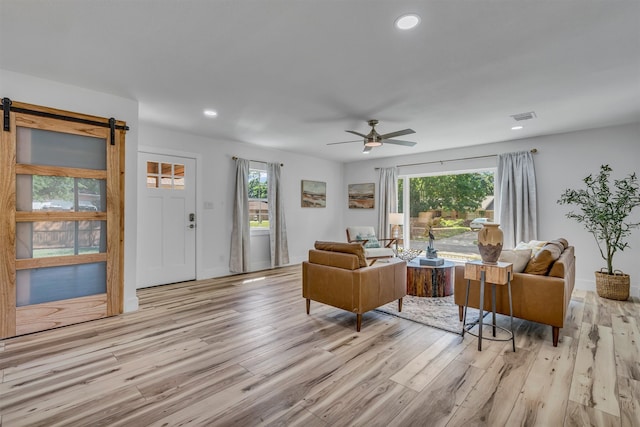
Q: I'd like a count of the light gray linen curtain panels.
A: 4